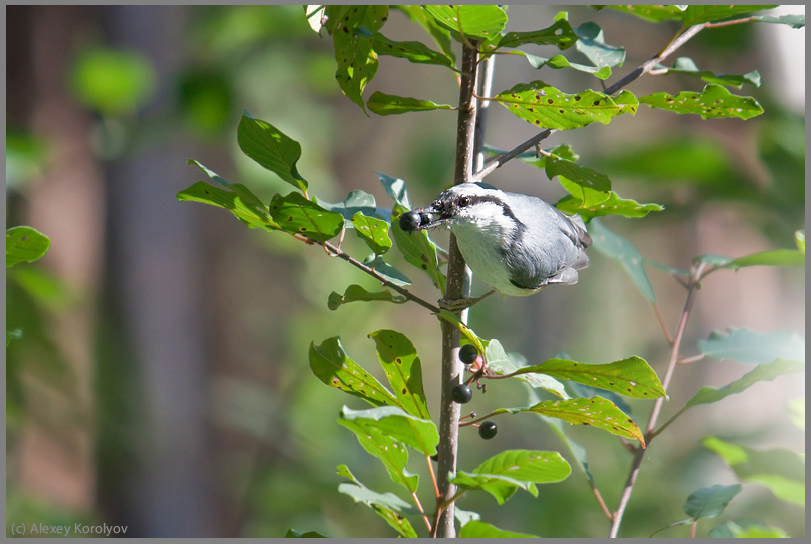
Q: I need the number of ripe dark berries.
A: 5